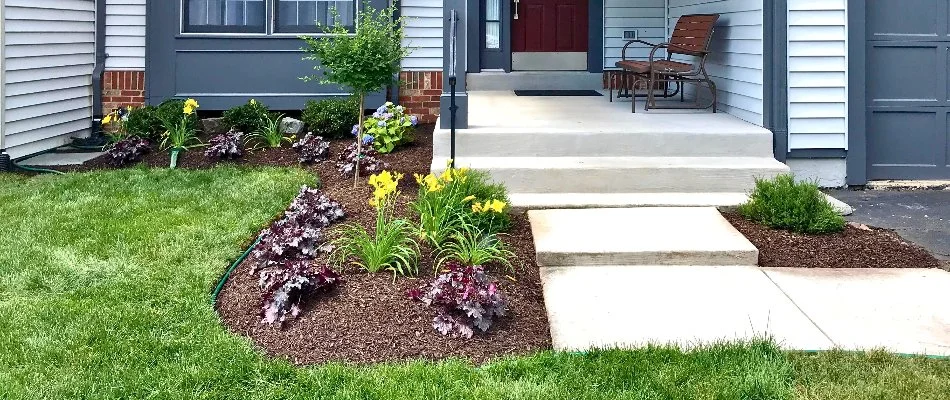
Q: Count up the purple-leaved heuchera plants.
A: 8